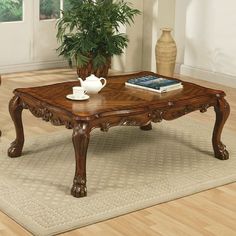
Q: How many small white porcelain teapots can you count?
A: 1